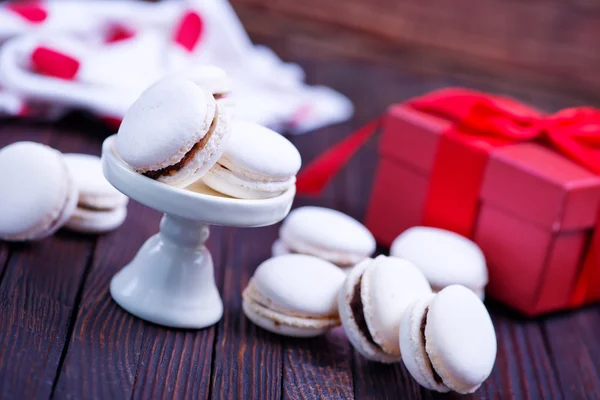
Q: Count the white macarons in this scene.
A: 10